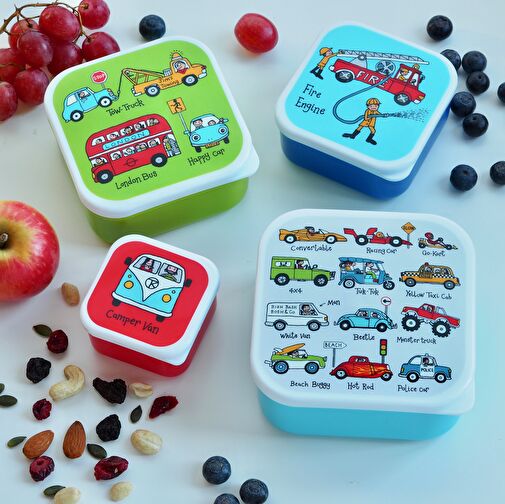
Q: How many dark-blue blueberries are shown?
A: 12